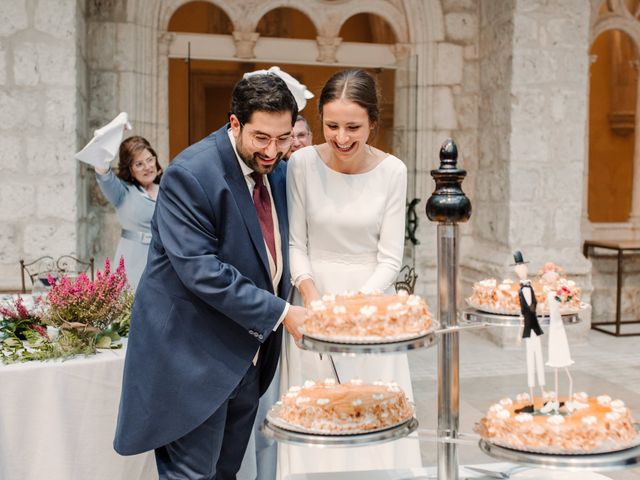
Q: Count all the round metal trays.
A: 4